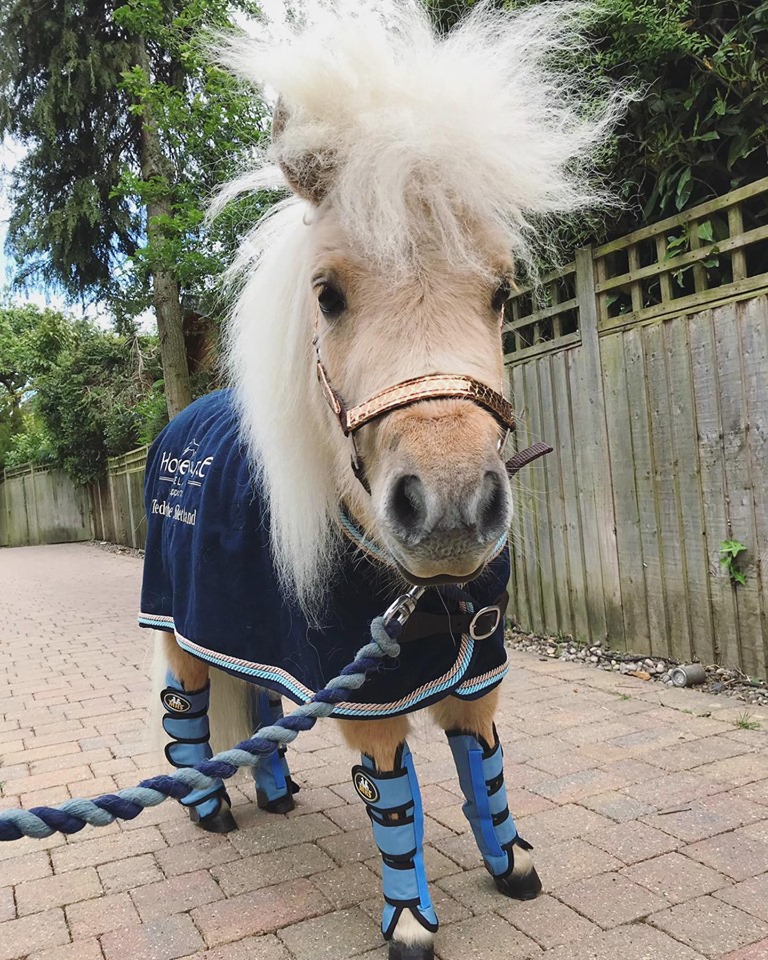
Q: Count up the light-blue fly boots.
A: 4